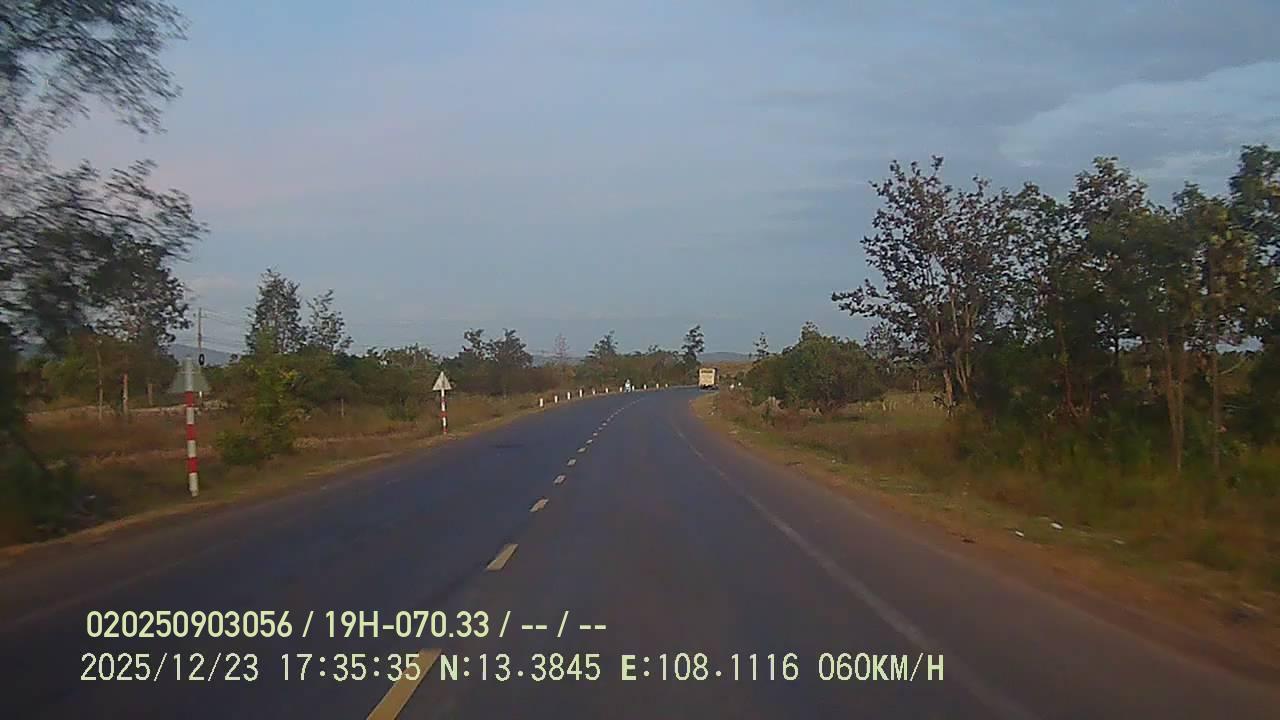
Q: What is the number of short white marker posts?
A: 11